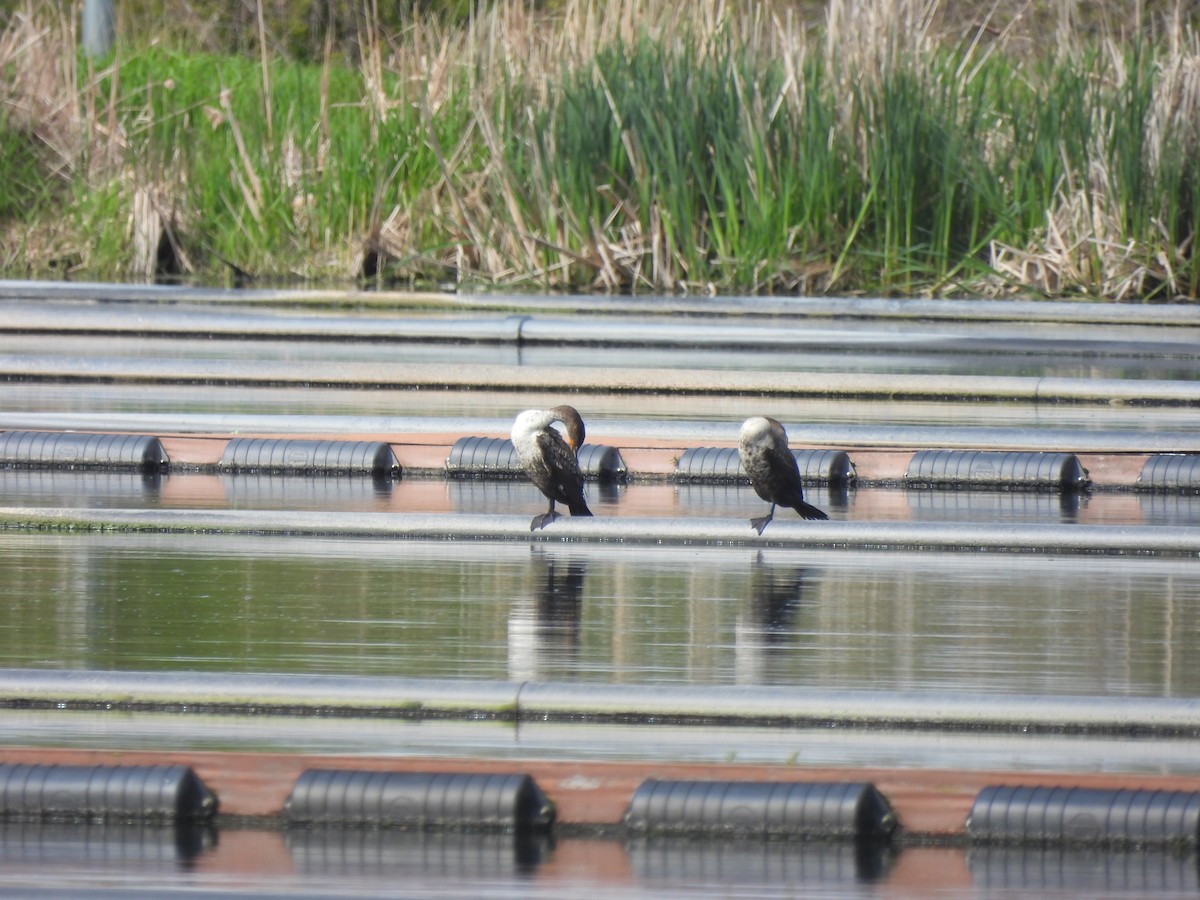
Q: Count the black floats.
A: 10